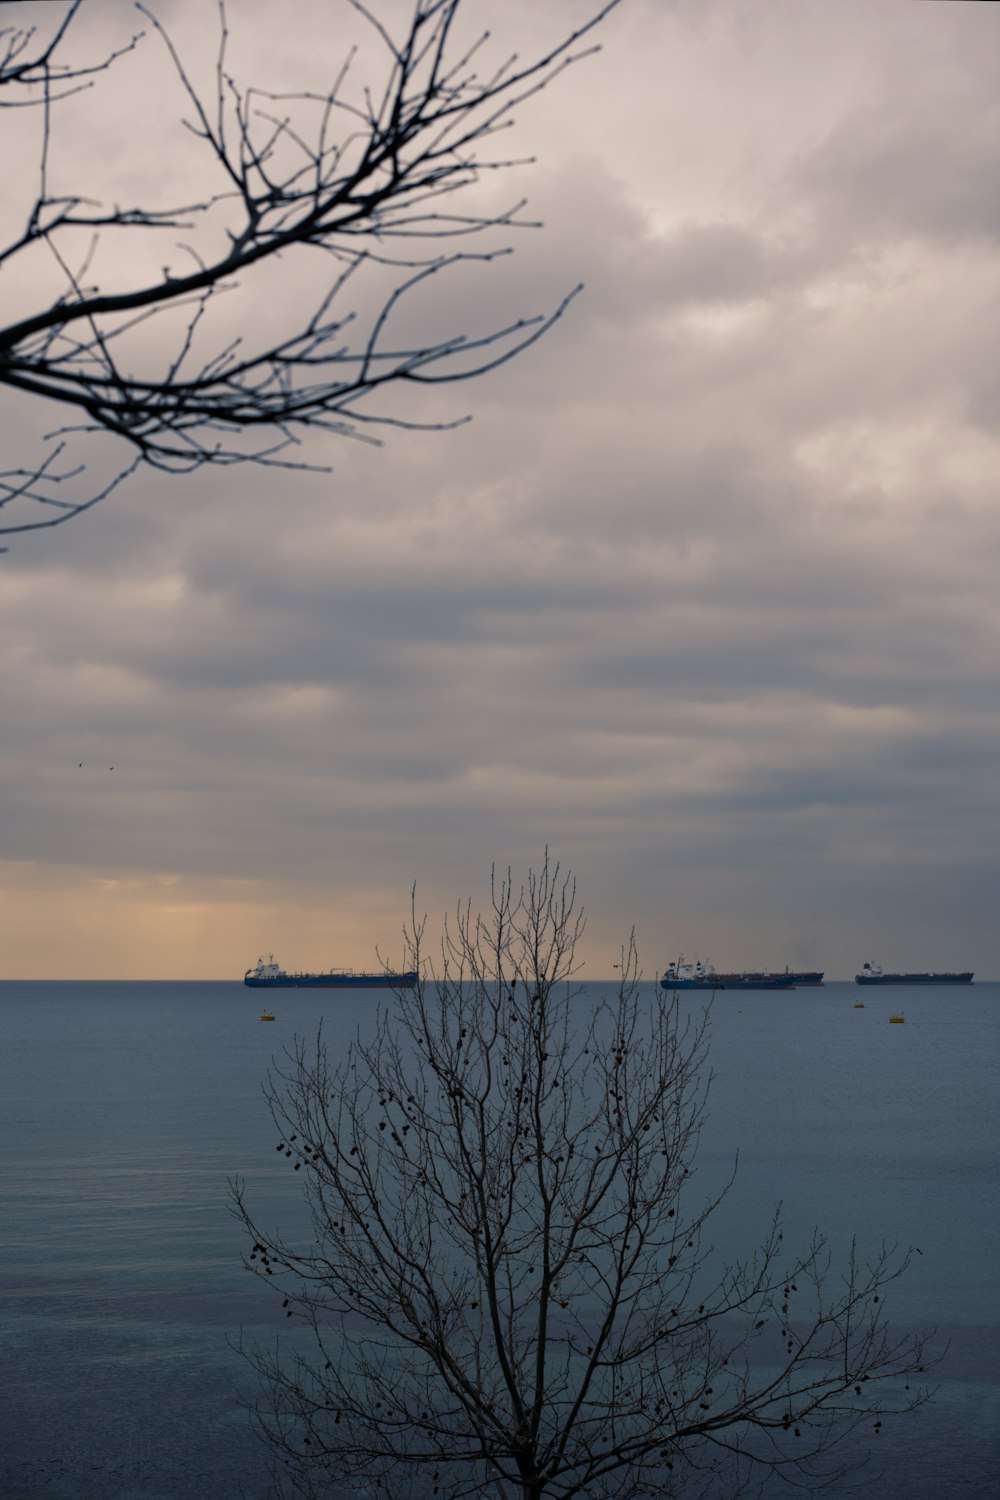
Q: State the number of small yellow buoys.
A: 3